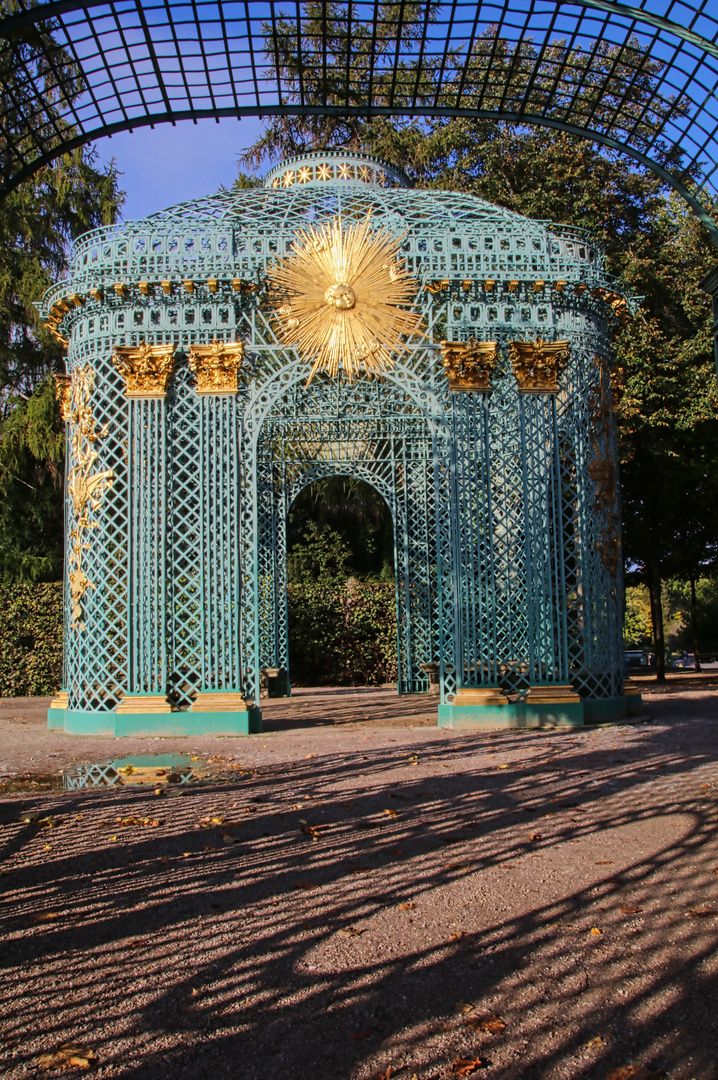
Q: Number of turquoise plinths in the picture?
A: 2